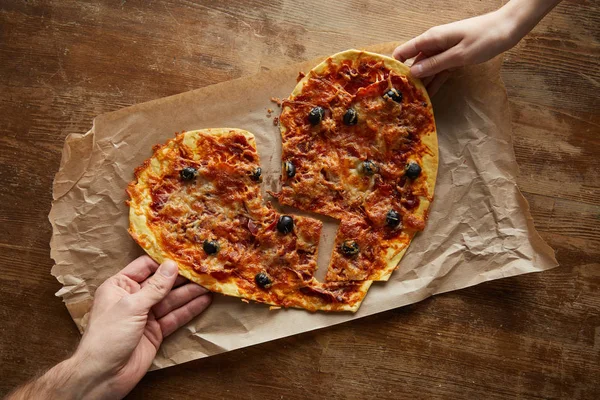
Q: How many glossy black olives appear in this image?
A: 13